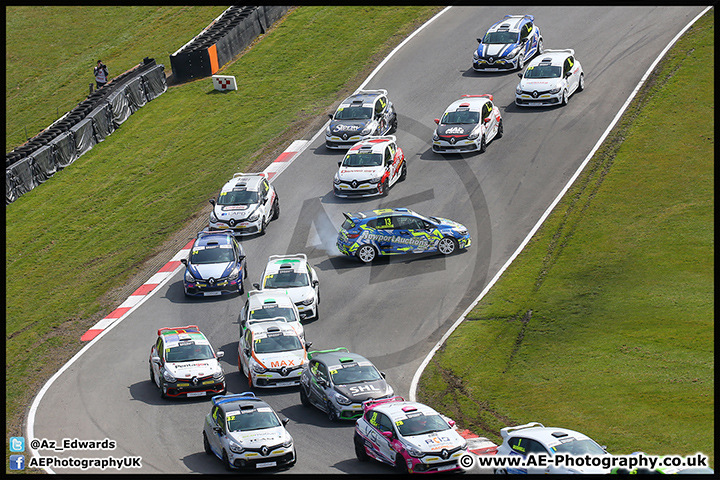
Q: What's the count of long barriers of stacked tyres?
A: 2